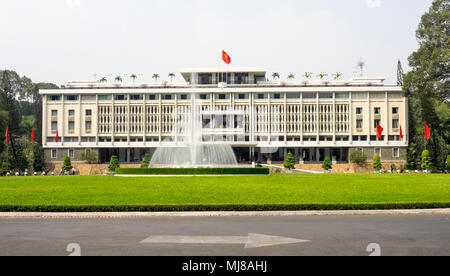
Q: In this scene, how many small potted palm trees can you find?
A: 10